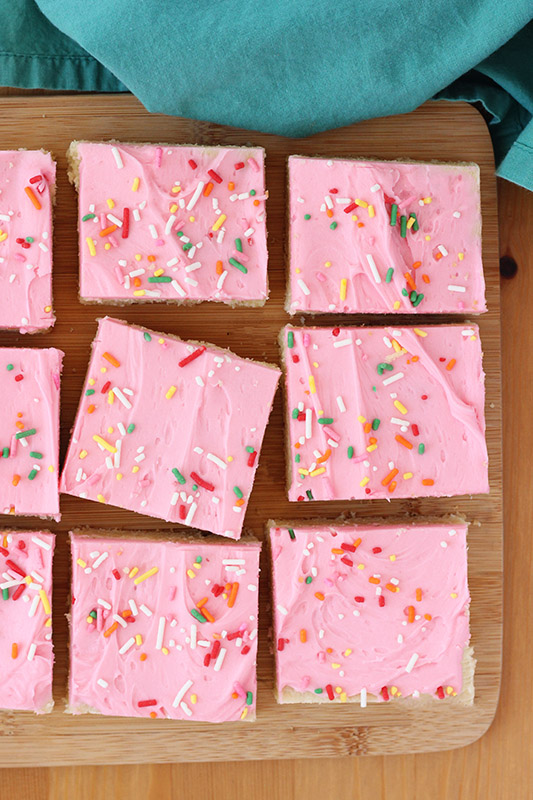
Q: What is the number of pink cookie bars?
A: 9